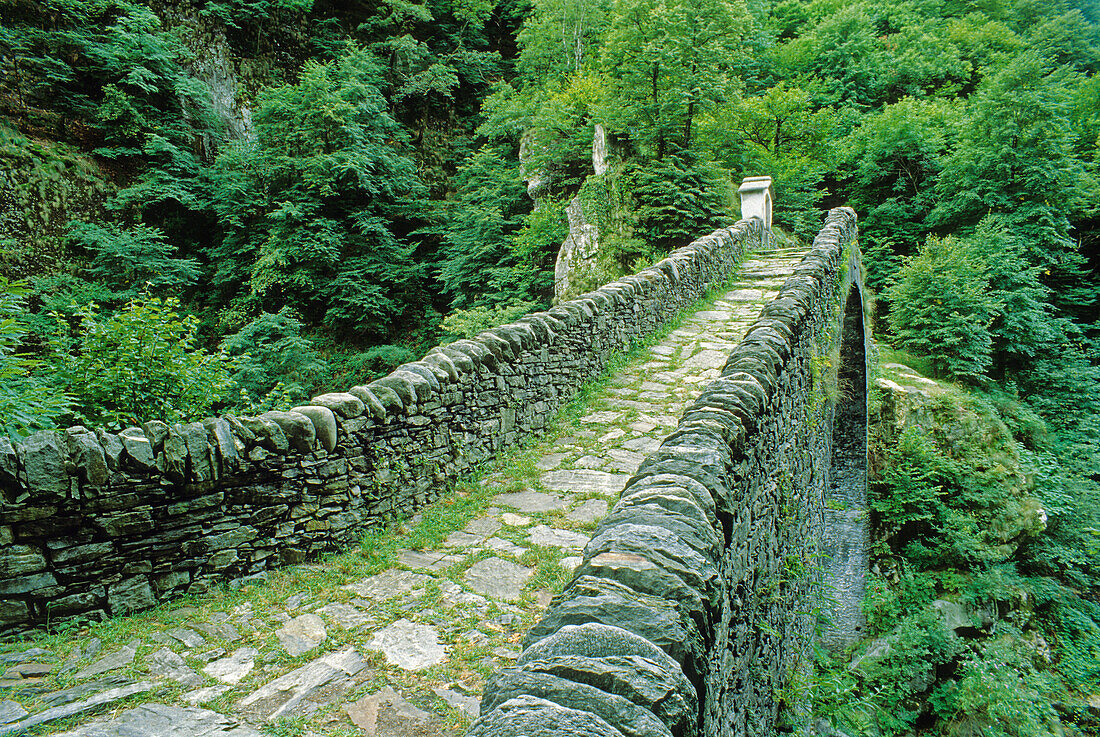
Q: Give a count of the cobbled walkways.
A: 1